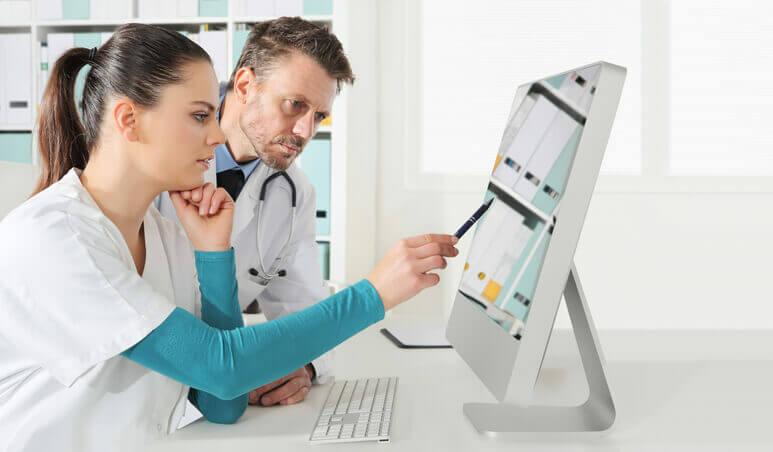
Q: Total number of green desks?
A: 0